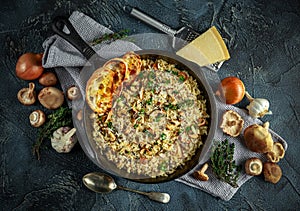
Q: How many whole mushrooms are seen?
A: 11